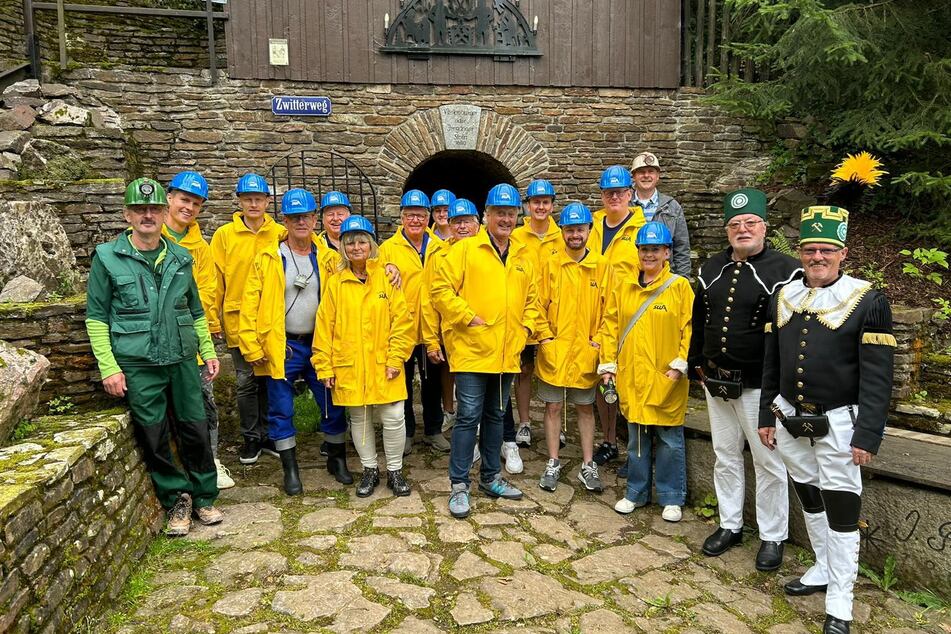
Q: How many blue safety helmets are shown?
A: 13